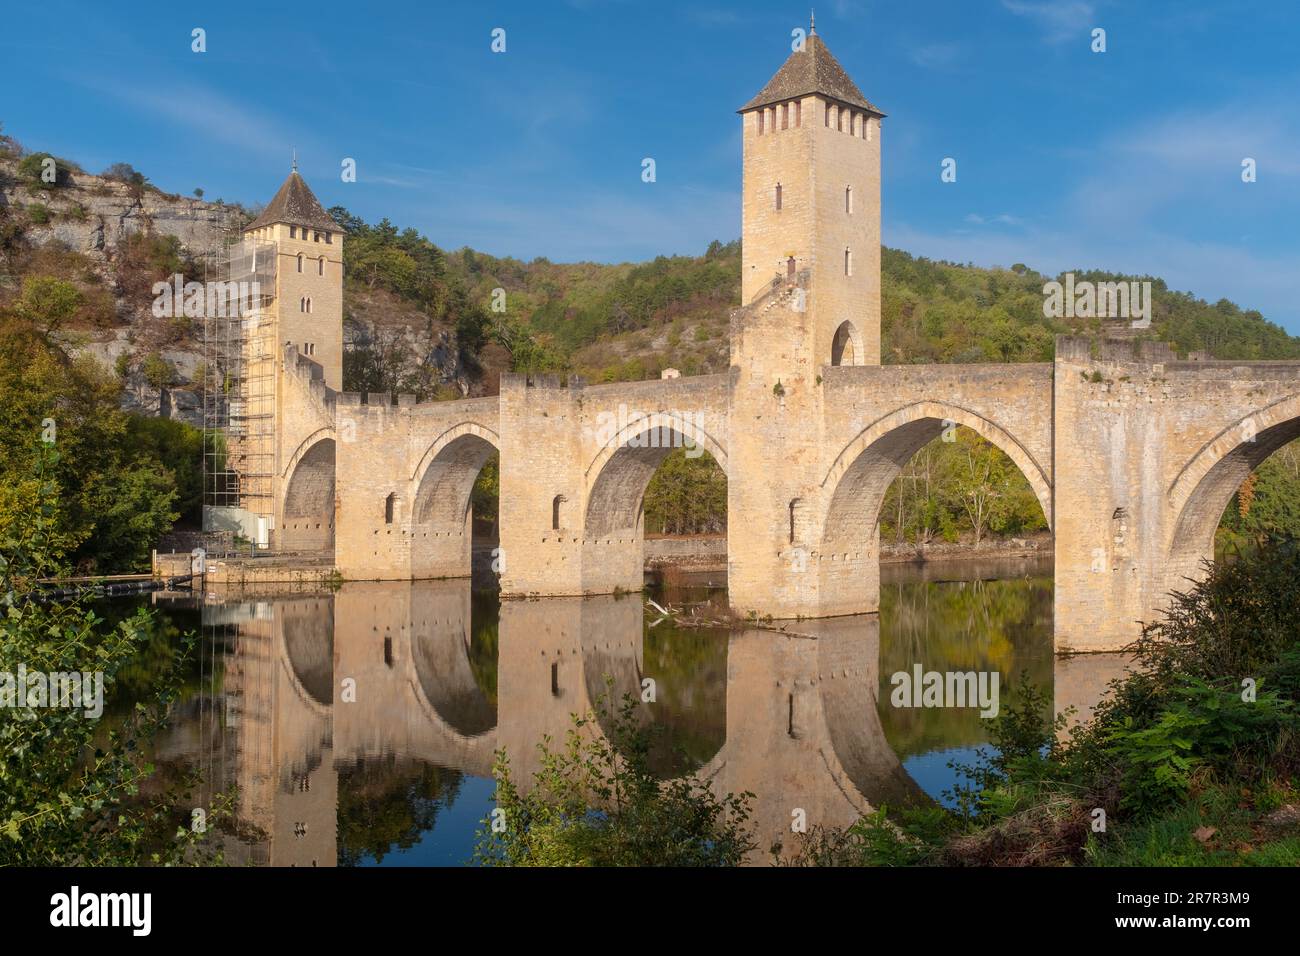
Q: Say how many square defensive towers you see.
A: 2